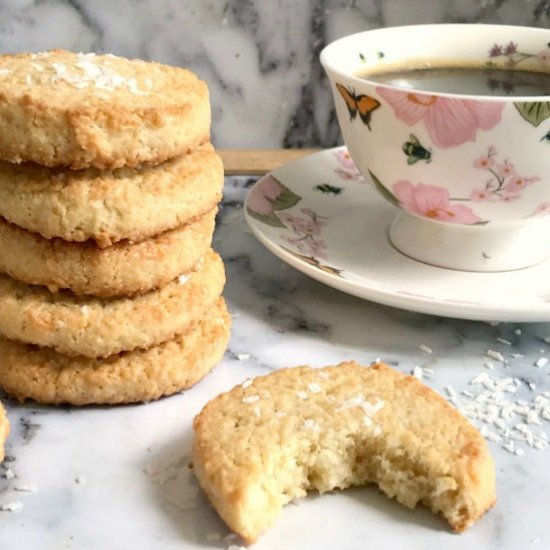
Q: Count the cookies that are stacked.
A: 5